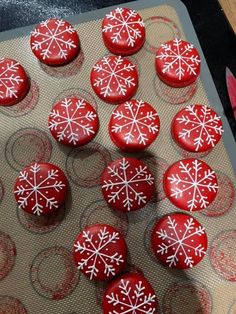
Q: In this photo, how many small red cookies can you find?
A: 14